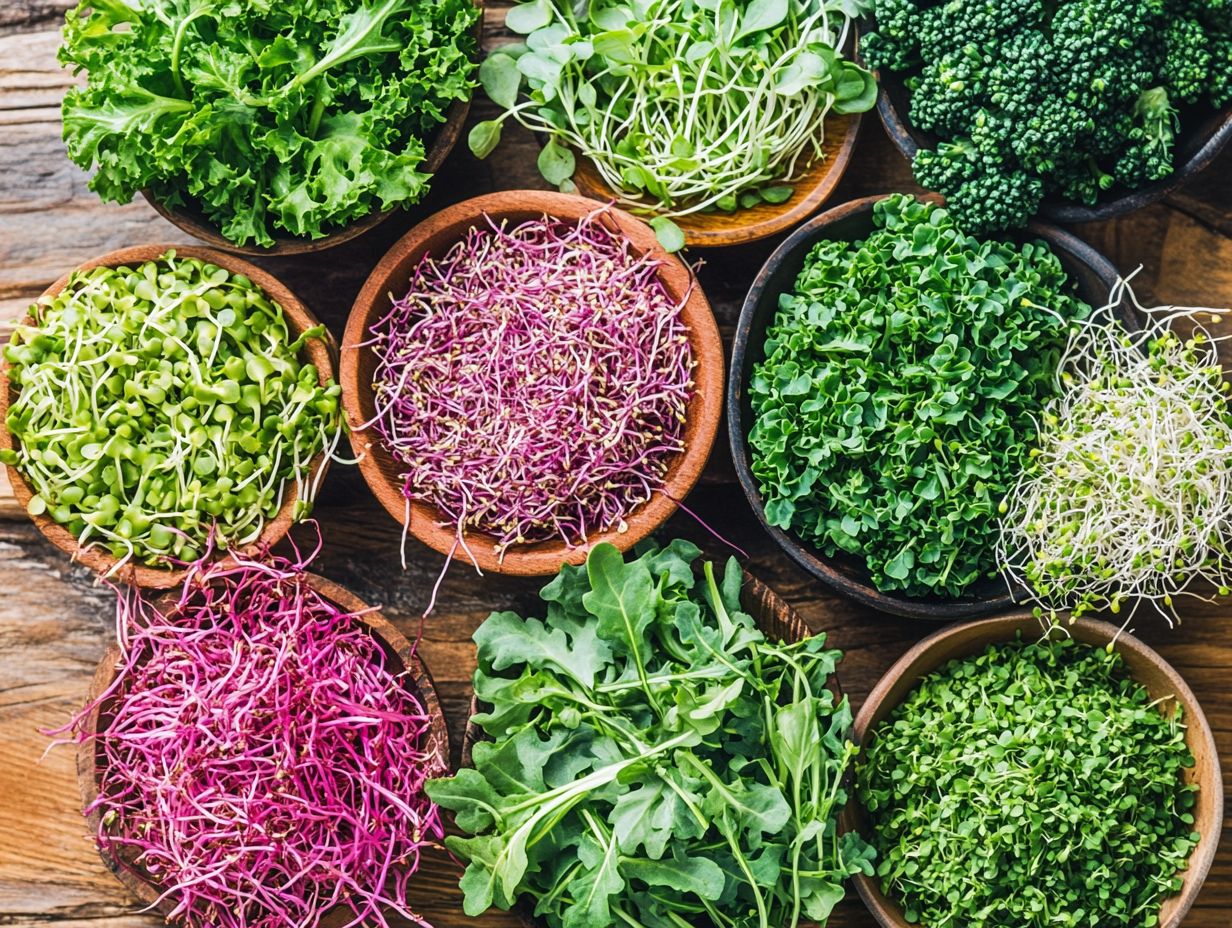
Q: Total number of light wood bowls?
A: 4